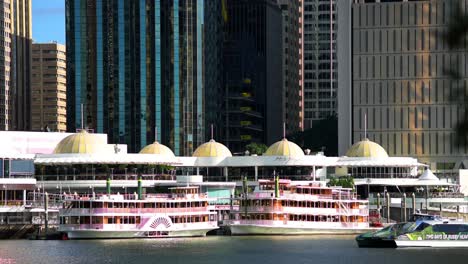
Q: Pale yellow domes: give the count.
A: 5